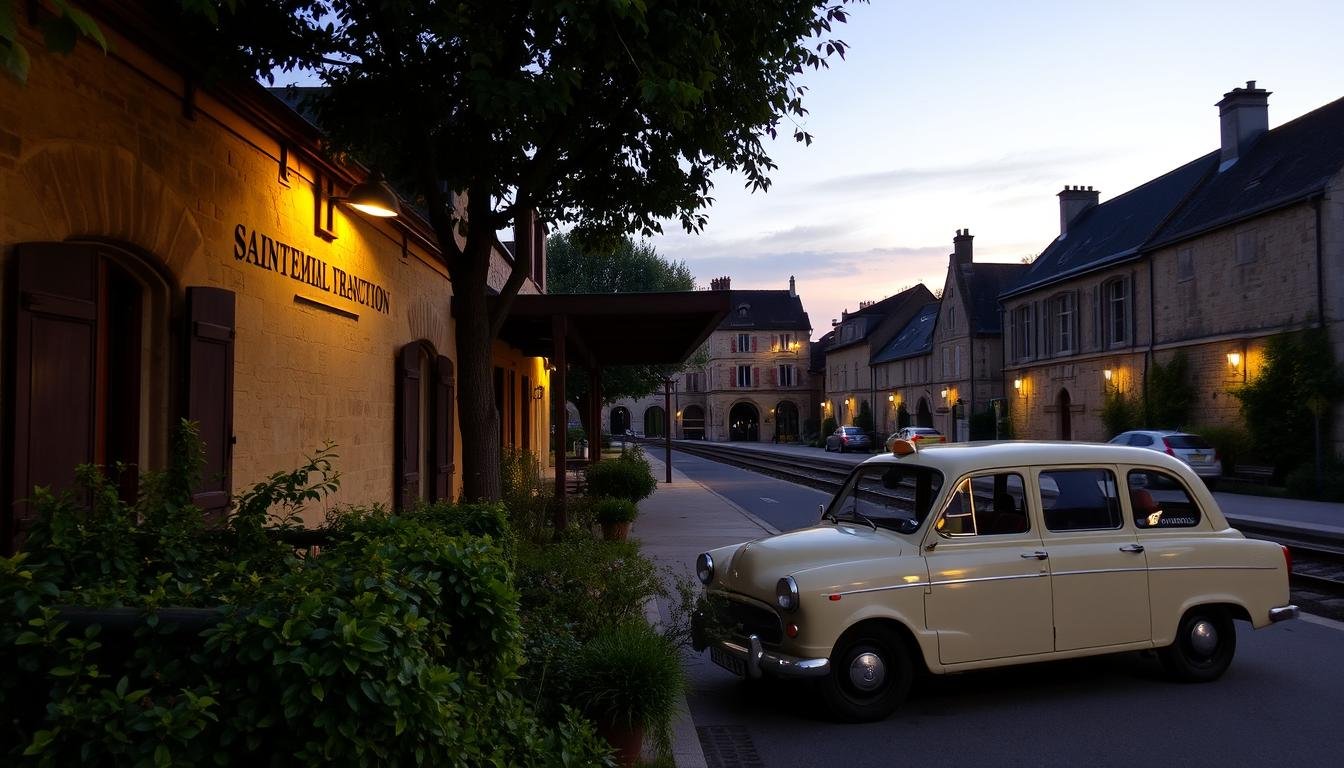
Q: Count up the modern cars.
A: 3